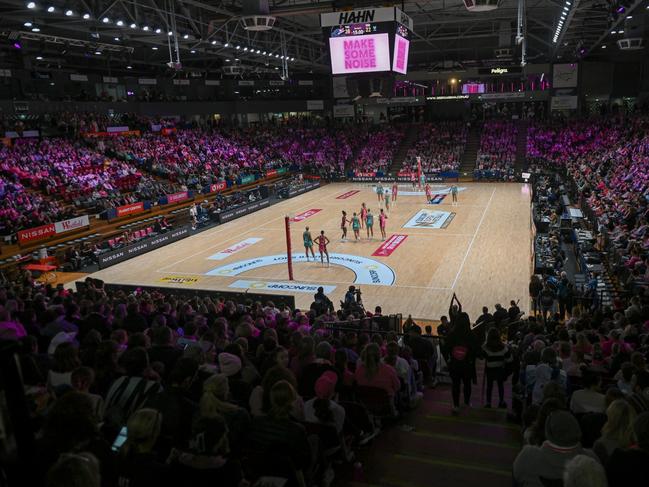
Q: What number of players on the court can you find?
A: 14